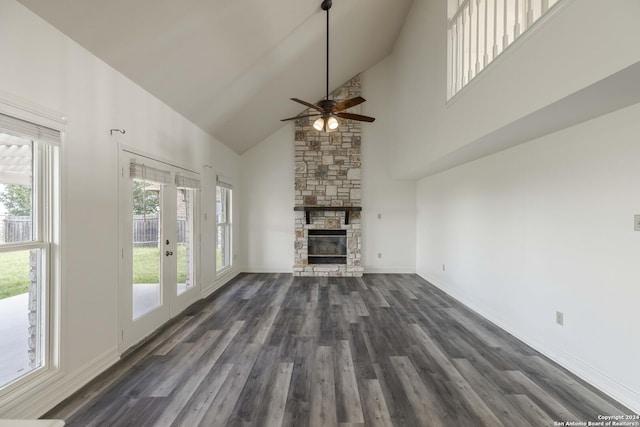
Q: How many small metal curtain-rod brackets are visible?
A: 2